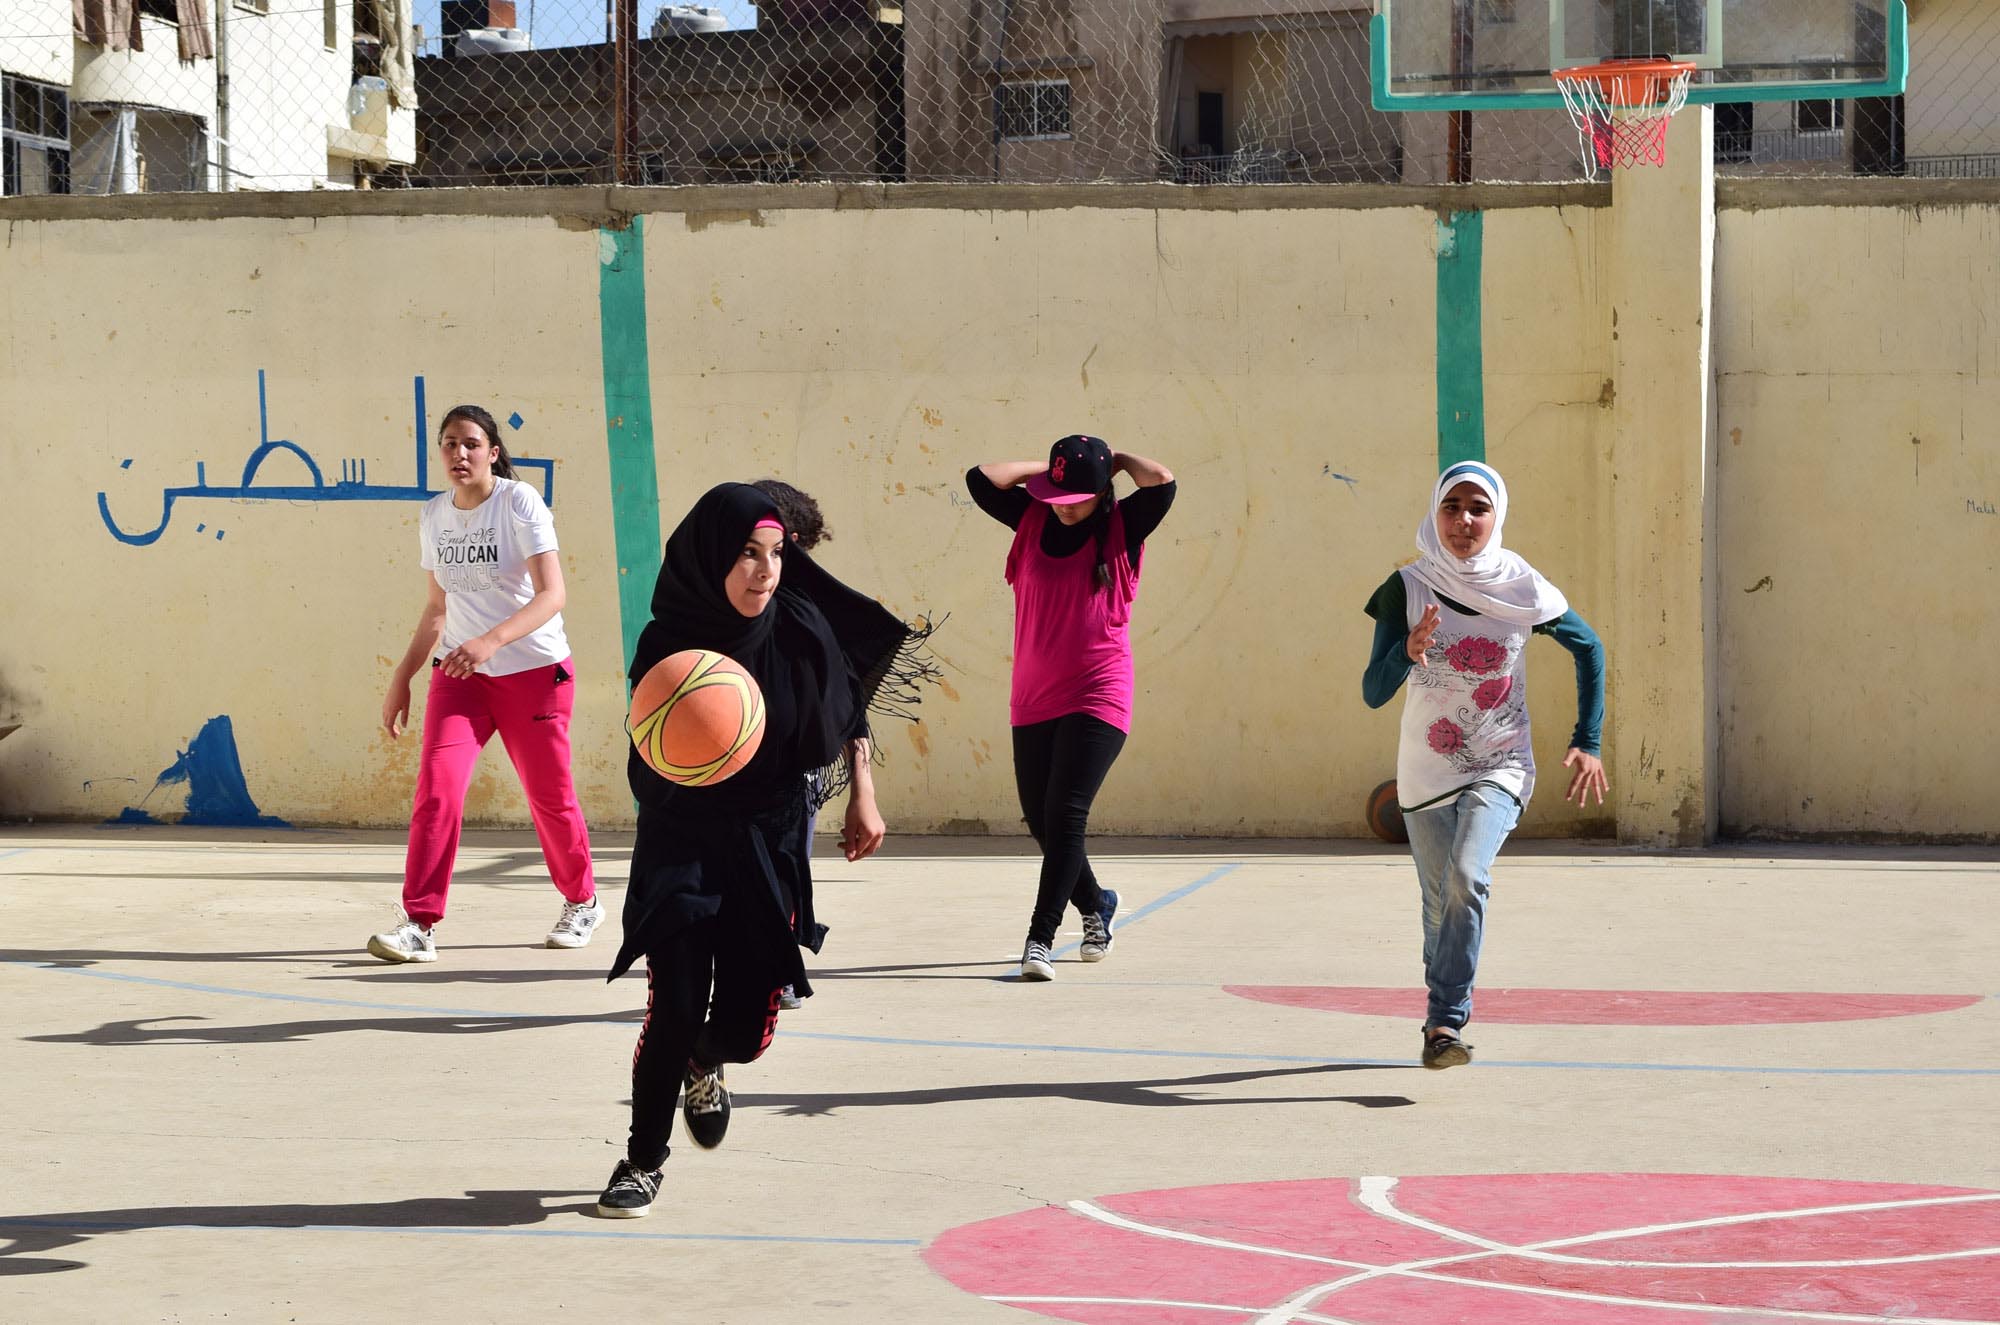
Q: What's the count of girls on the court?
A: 5